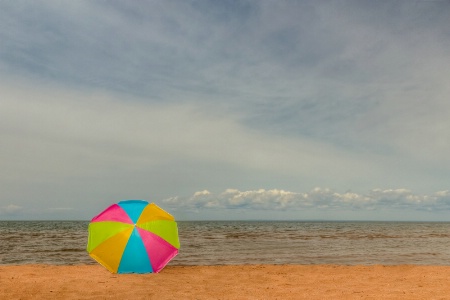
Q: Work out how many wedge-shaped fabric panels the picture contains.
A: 8